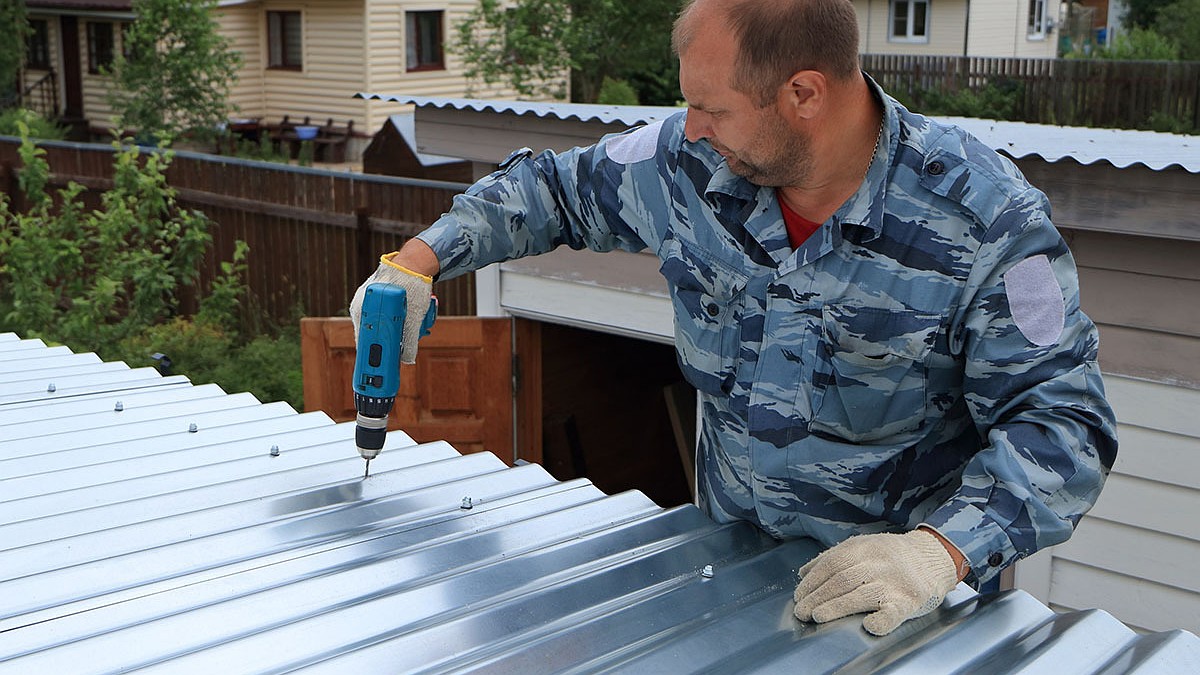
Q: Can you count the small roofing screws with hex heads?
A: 6